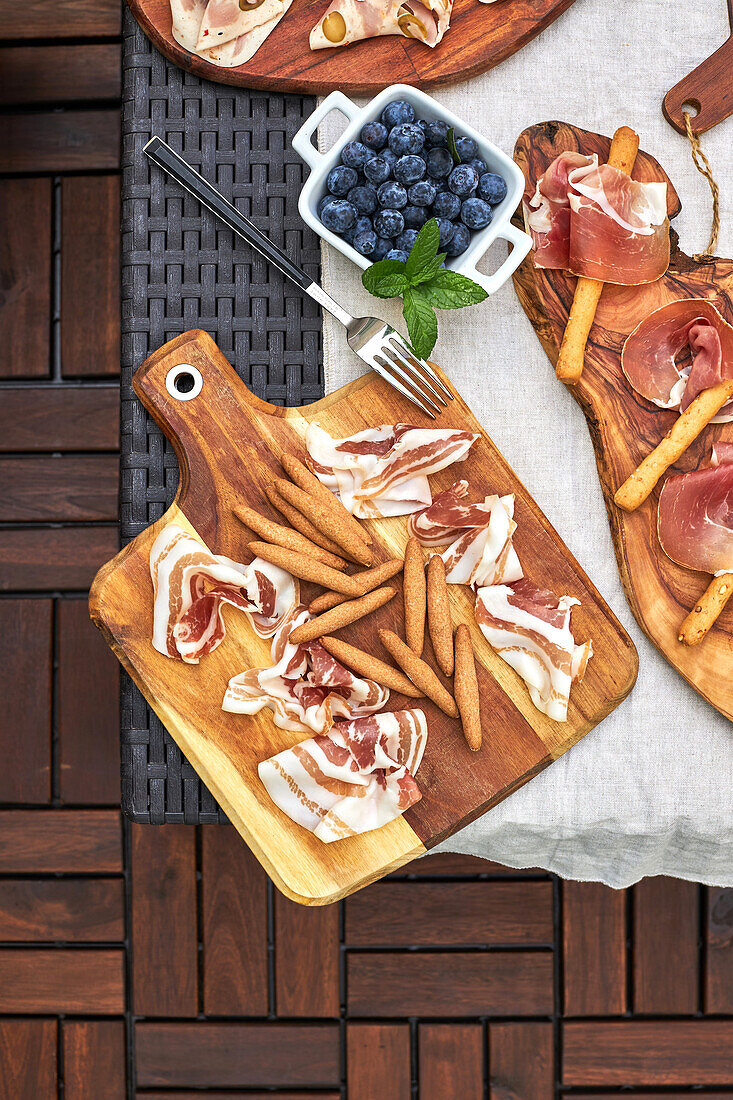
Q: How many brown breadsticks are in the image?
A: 12